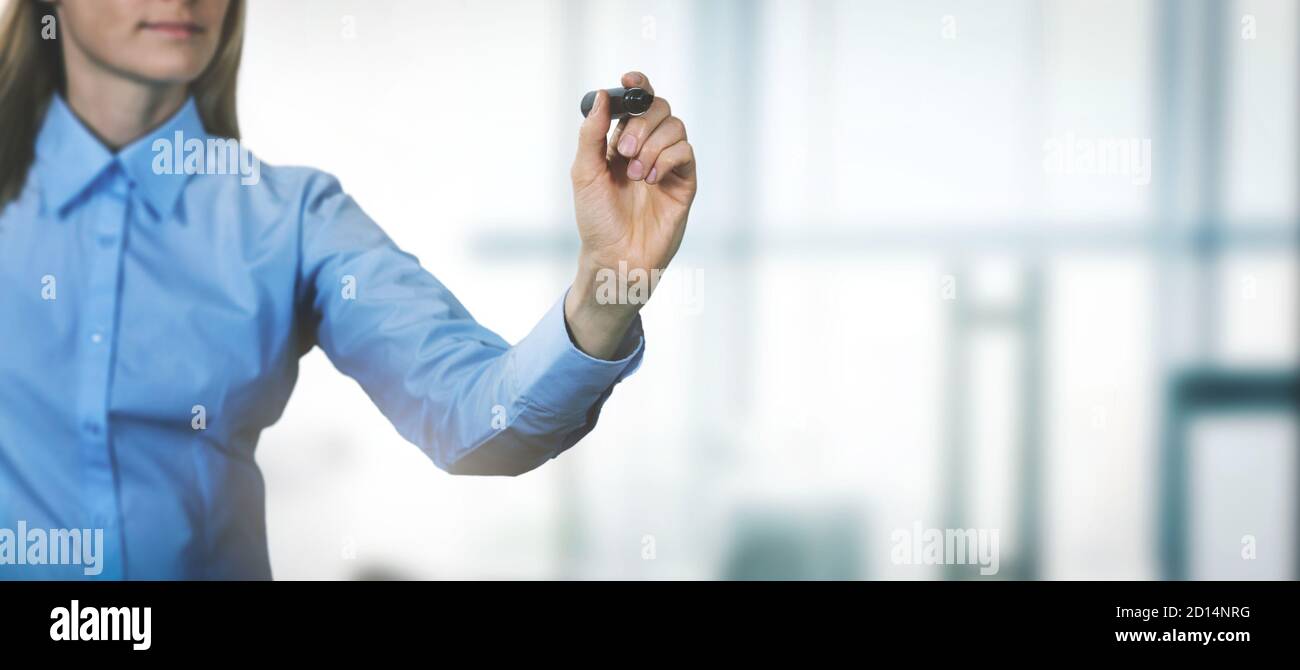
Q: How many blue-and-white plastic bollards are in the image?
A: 0